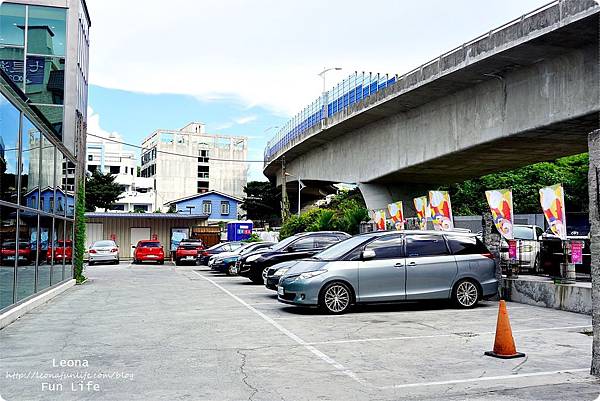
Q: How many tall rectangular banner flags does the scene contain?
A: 6